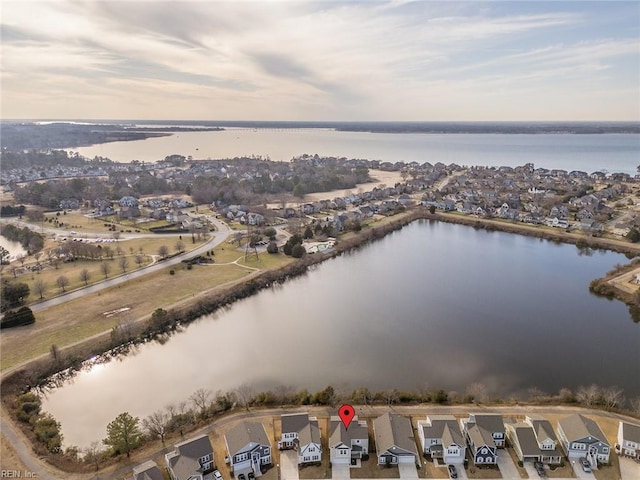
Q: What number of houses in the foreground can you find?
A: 11